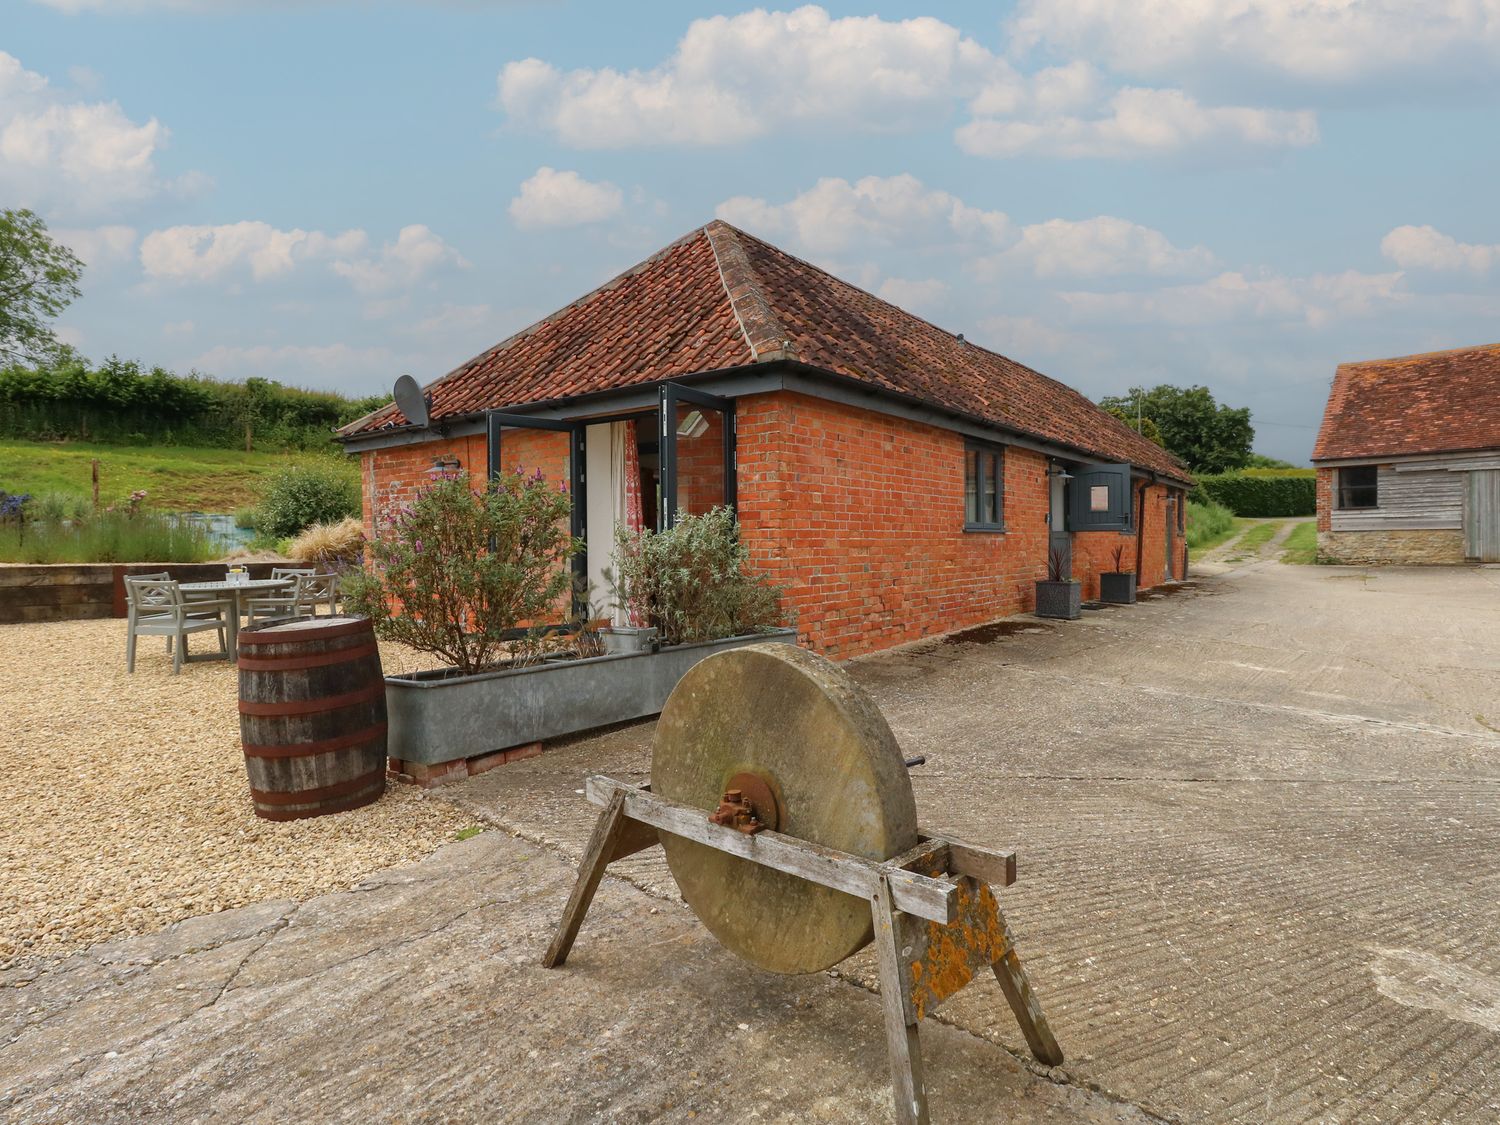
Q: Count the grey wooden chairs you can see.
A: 4